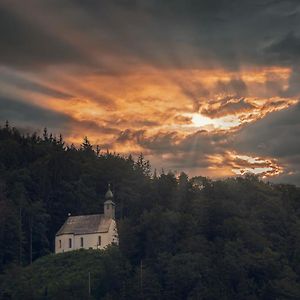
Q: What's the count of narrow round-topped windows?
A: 4